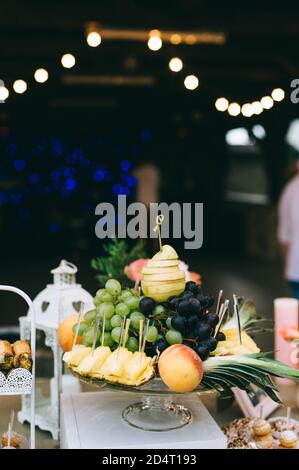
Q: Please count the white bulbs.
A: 14